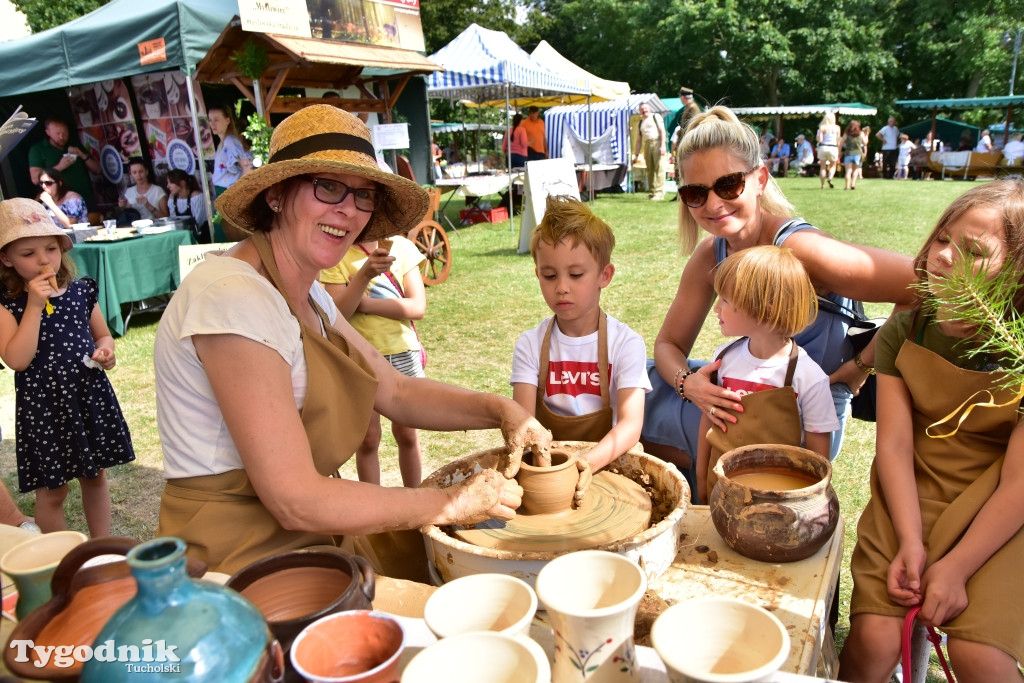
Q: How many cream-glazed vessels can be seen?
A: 4